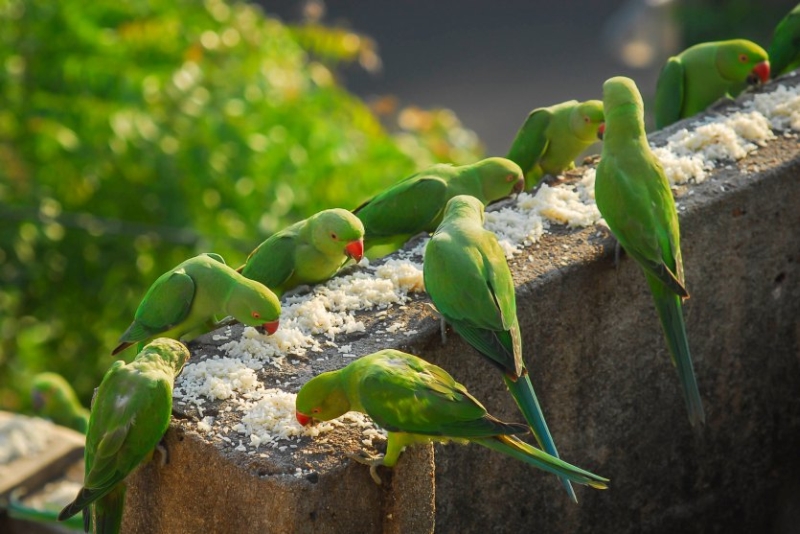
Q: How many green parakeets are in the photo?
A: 11